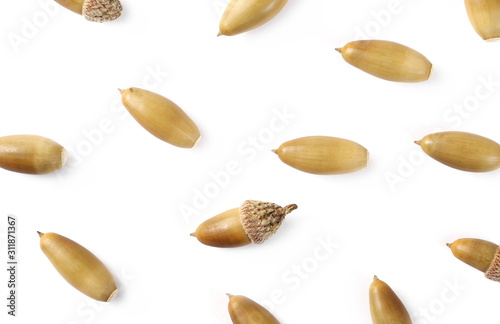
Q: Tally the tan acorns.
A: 13